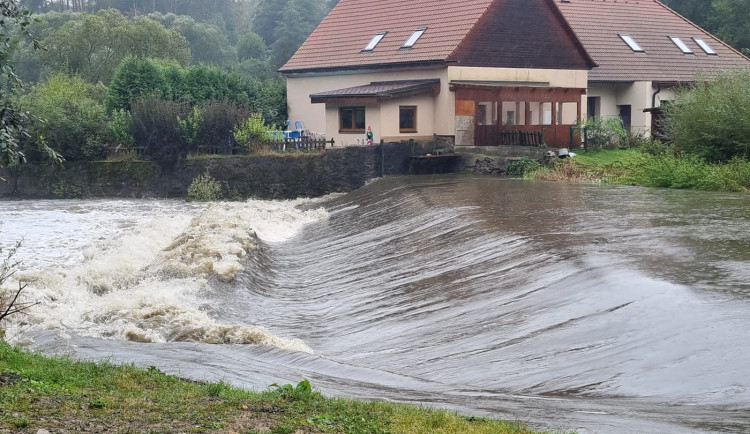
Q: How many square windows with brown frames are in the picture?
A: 2